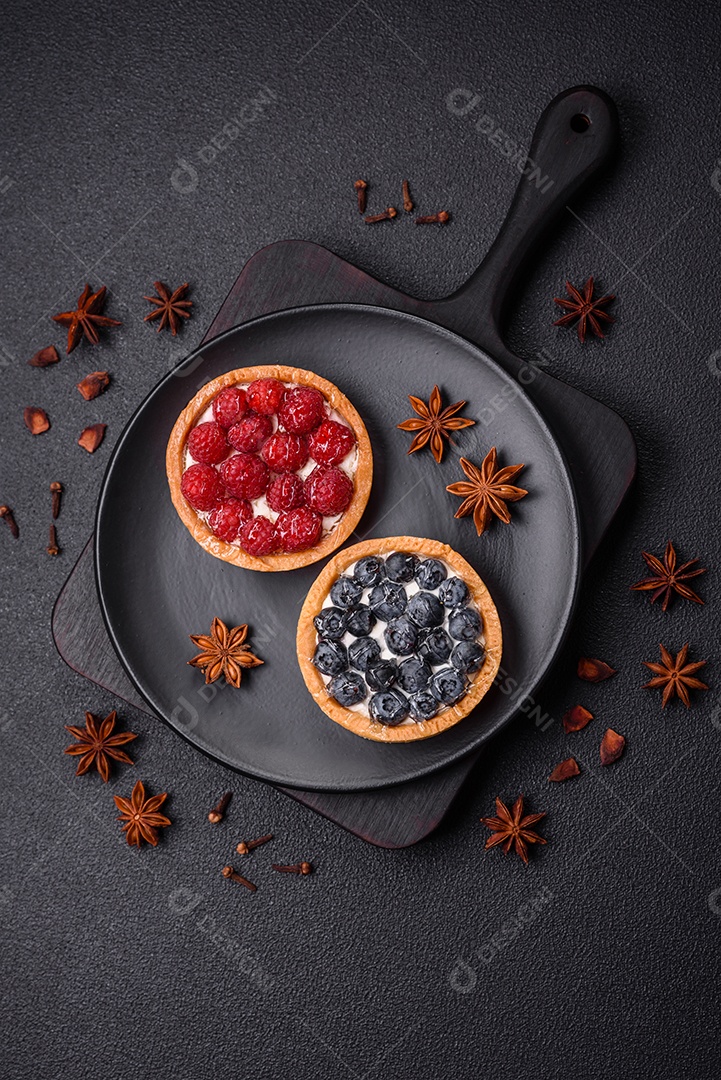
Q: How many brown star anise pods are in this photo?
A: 11